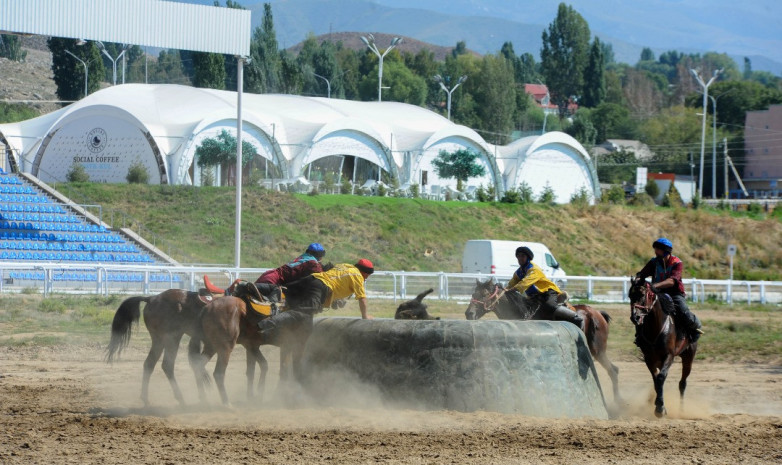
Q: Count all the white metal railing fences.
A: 1